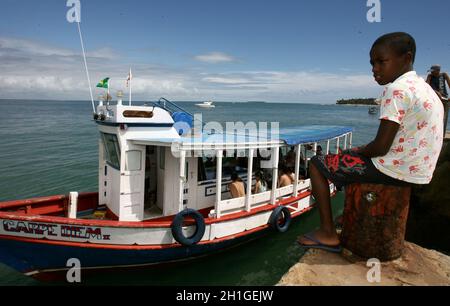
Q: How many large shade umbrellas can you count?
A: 0